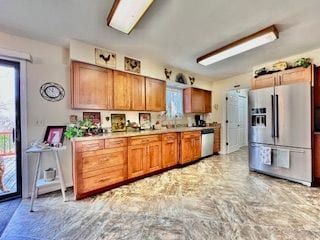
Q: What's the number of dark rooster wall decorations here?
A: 4